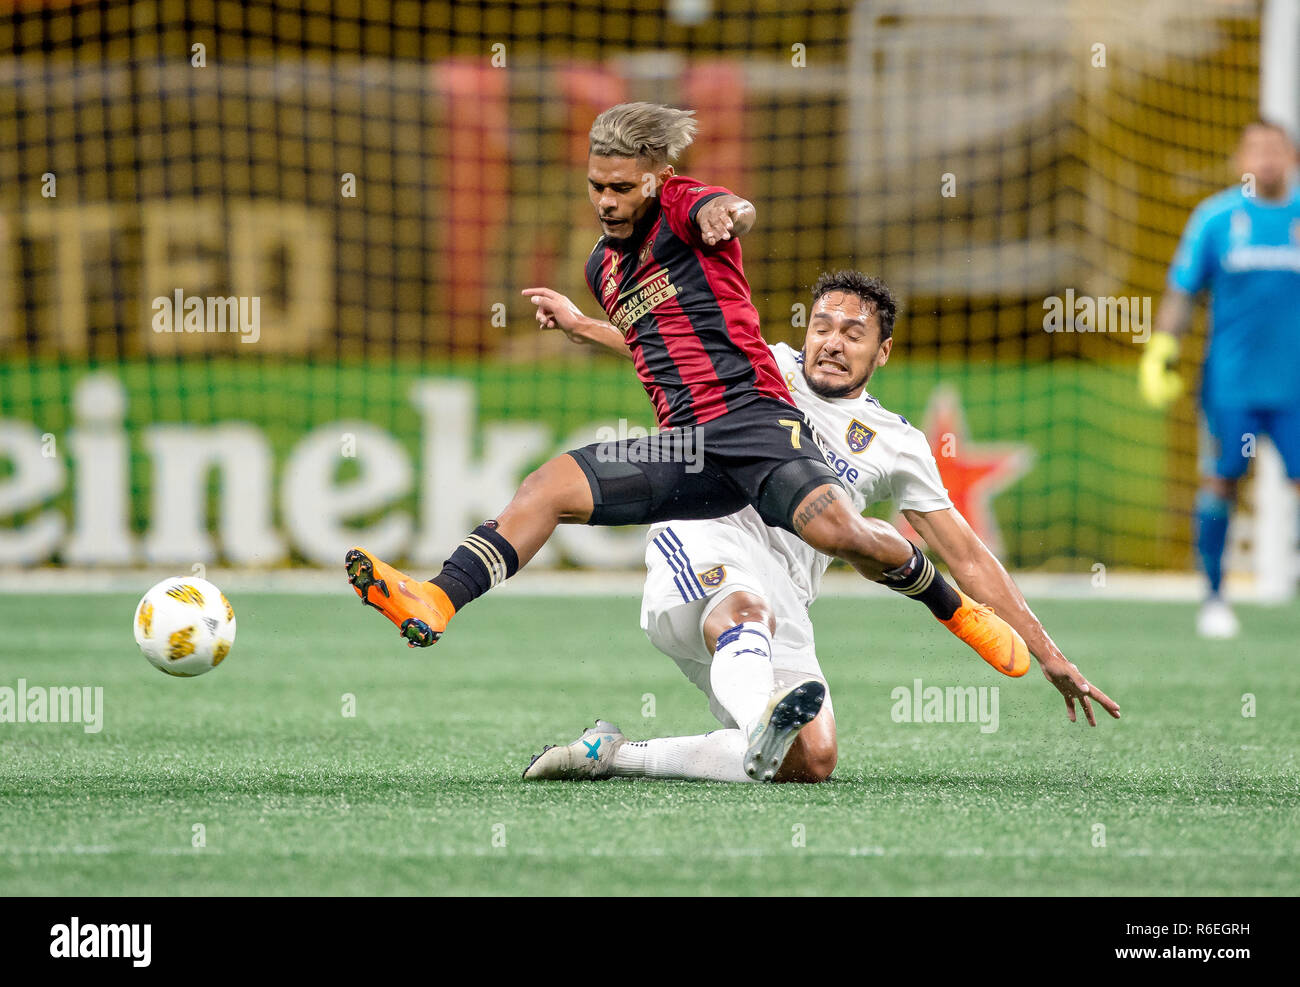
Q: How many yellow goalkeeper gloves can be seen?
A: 1